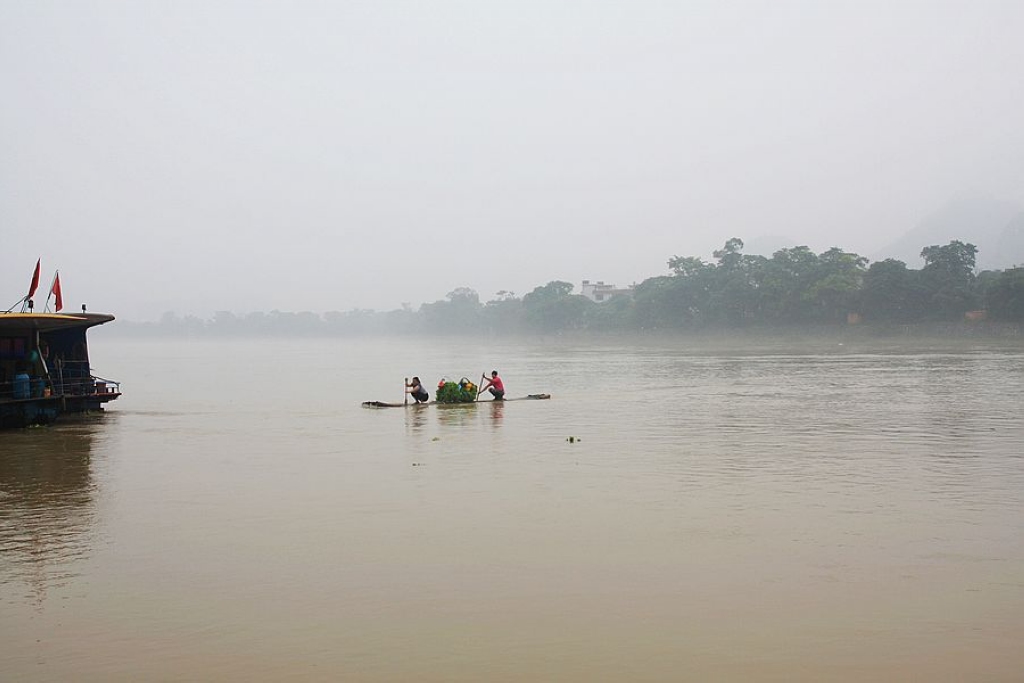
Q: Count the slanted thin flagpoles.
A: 2